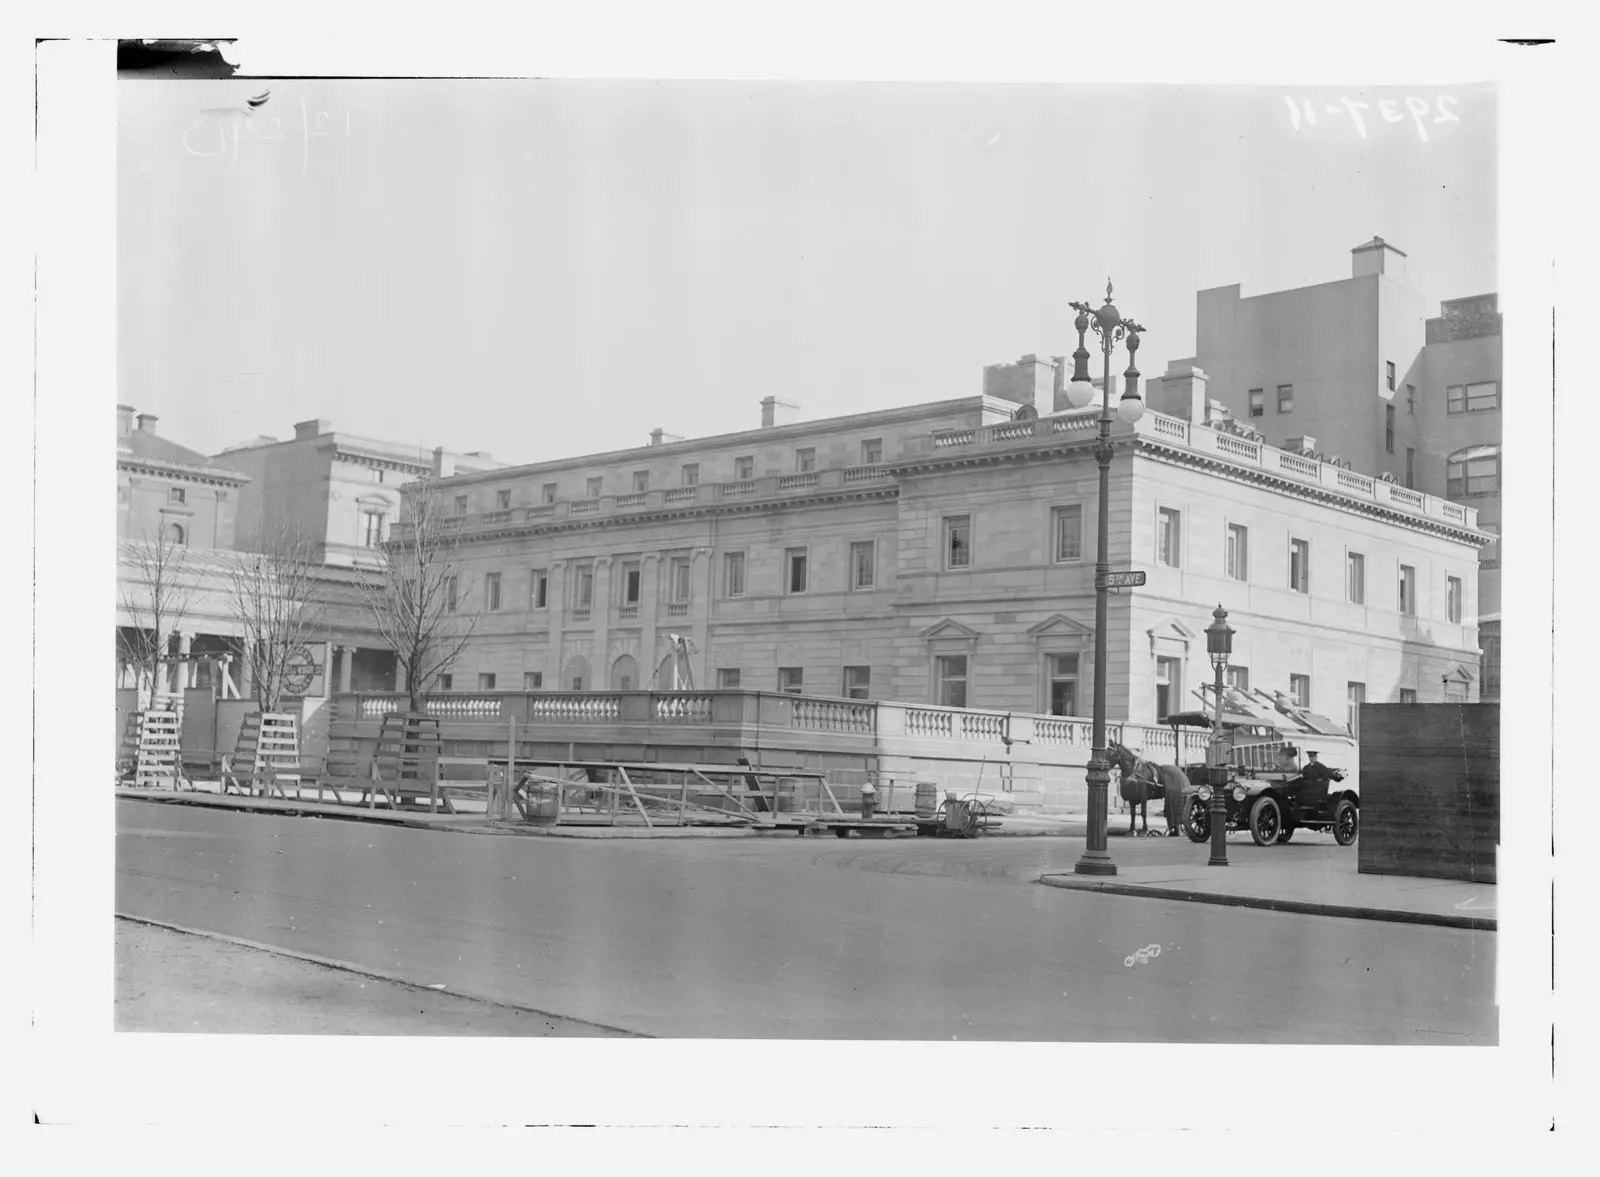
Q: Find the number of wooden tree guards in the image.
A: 3